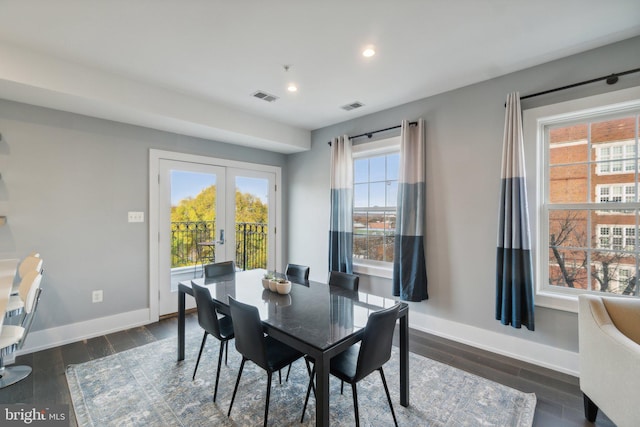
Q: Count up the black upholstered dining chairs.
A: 6